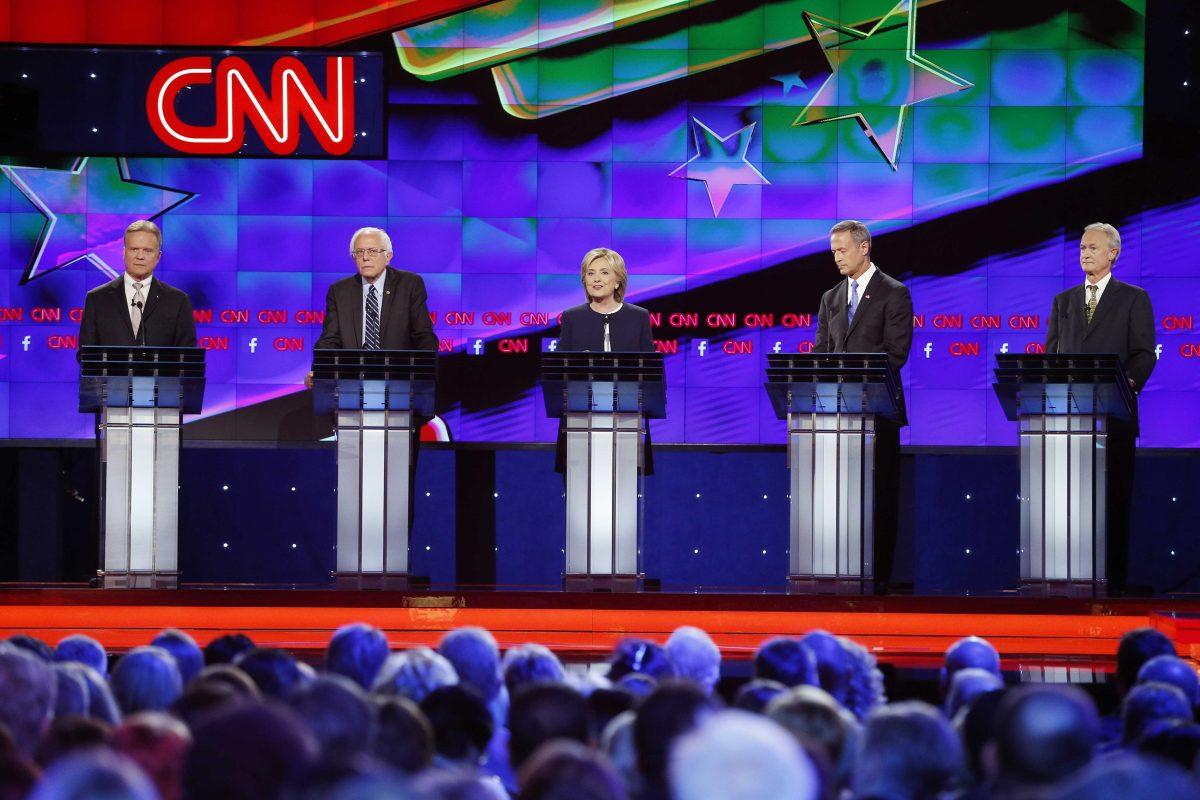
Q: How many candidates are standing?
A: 5